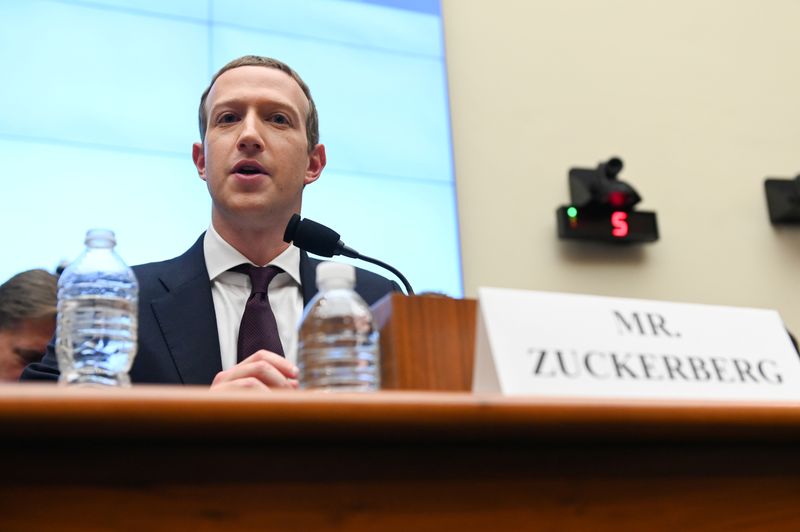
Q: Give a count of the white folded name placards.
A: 1